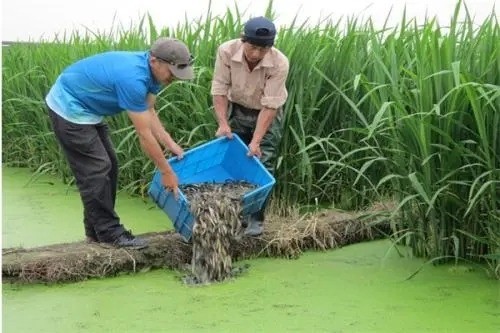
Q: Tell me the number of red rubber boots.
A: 0